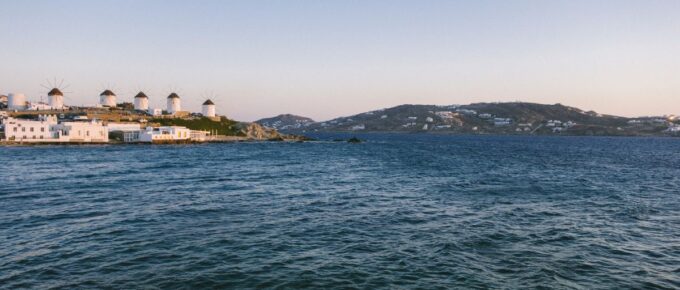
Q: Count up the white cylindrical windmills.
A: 5